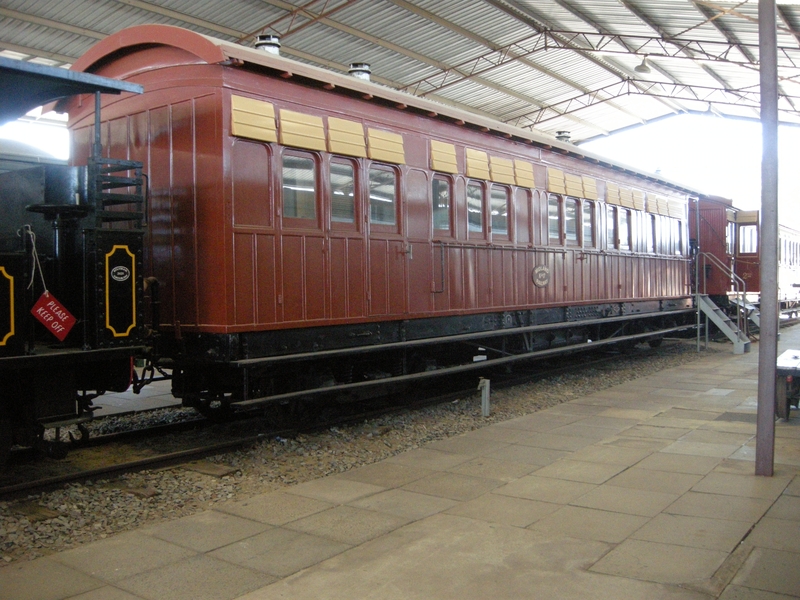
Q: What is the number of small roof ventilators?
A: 3